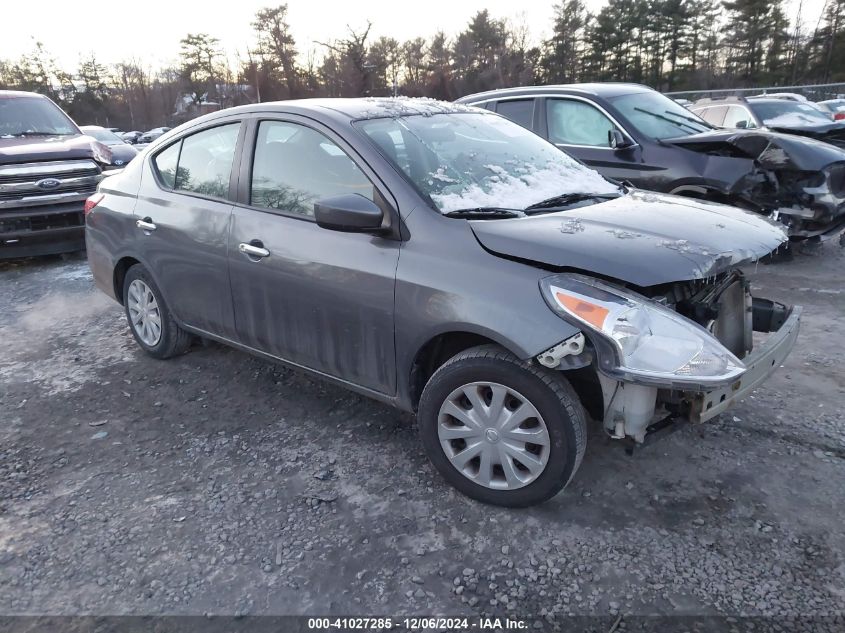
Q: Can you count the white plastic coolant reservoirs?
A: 1